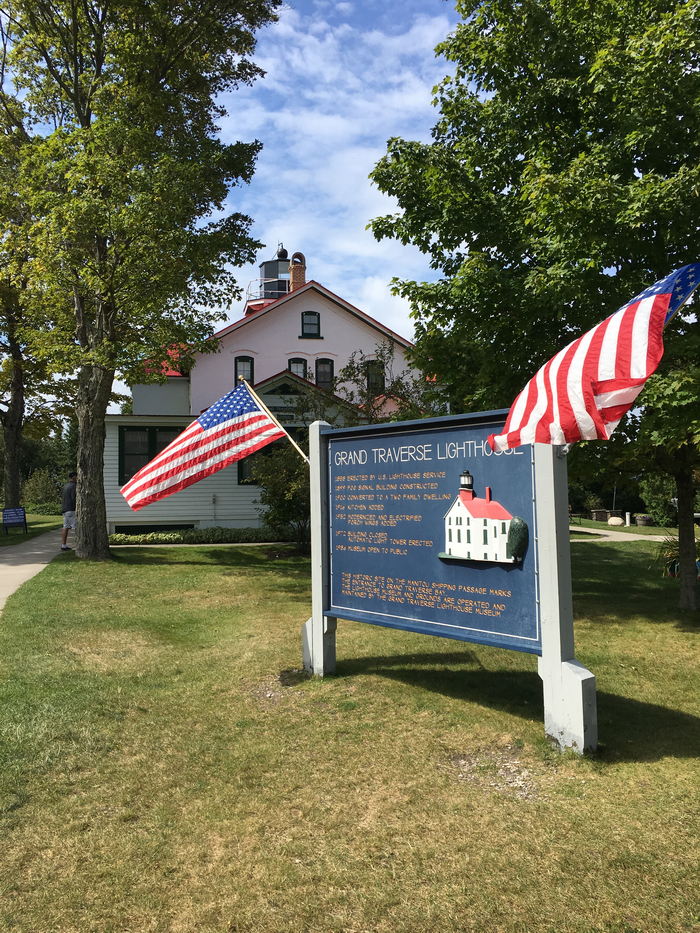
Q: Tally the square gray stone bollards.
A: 0